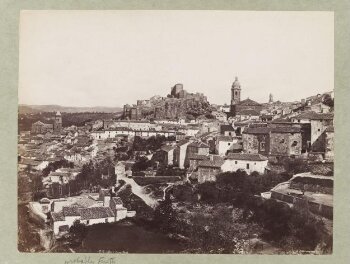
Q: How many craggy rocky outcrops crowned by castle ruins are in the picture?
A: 1